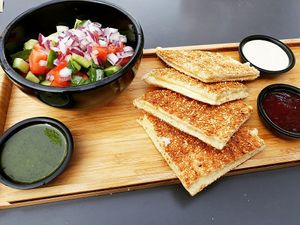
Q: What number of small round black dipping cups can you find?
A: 3